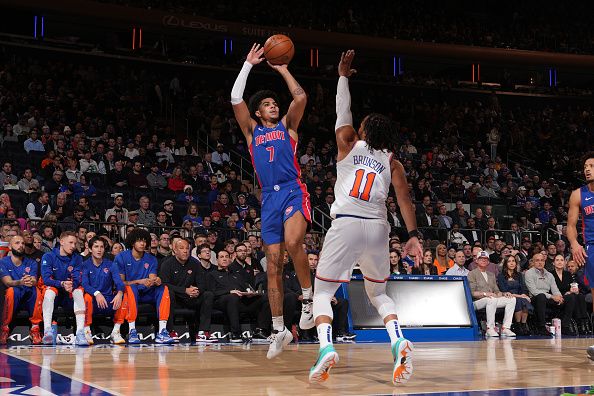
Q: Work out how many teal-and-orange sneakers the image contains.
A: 2